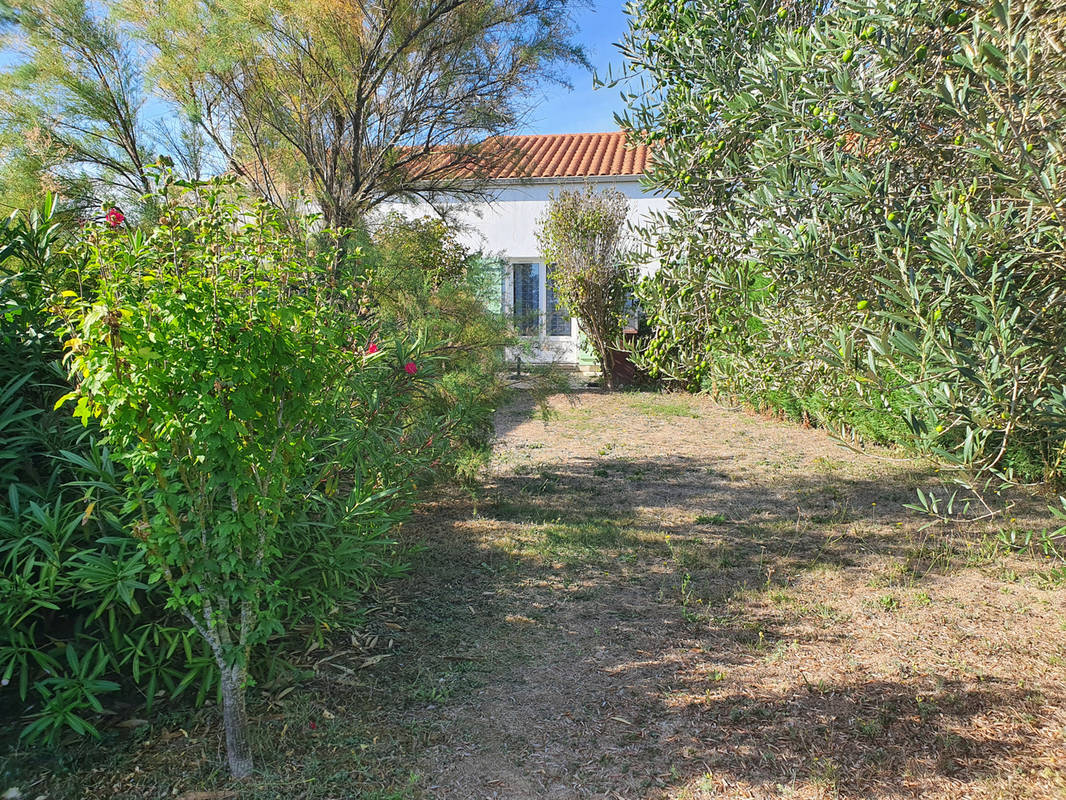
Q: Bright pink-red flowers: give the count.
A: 3